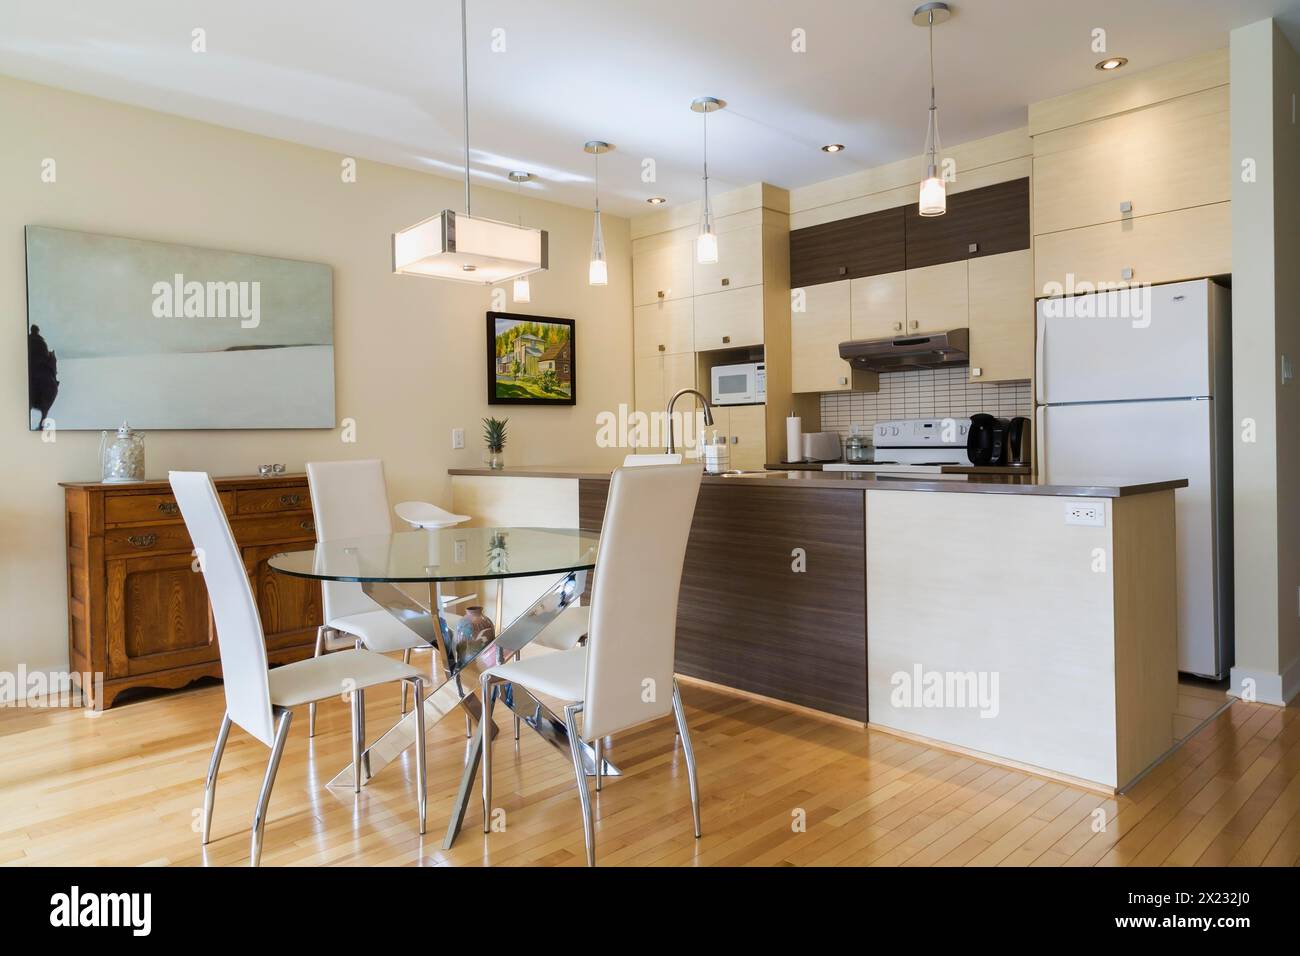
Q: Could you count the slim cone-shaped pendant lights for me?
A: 4